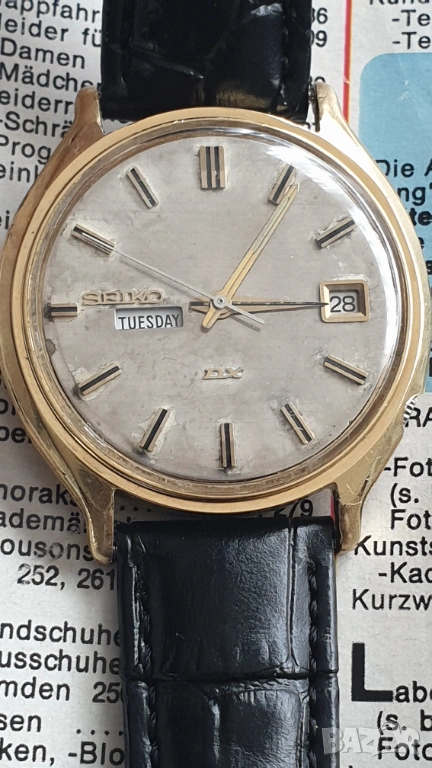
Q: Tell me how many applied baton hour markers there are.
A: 11